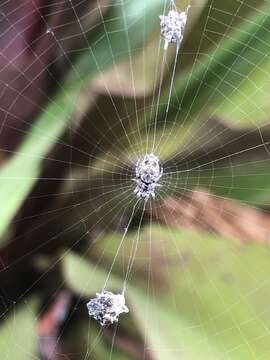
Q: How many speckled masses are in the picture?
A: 3